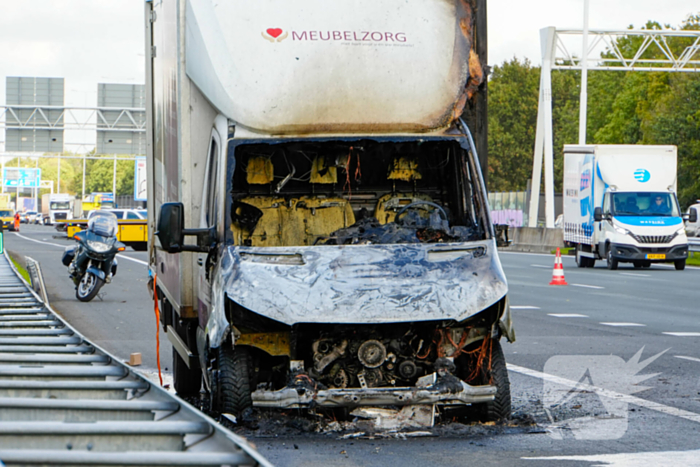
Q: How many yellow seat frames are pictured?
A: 3